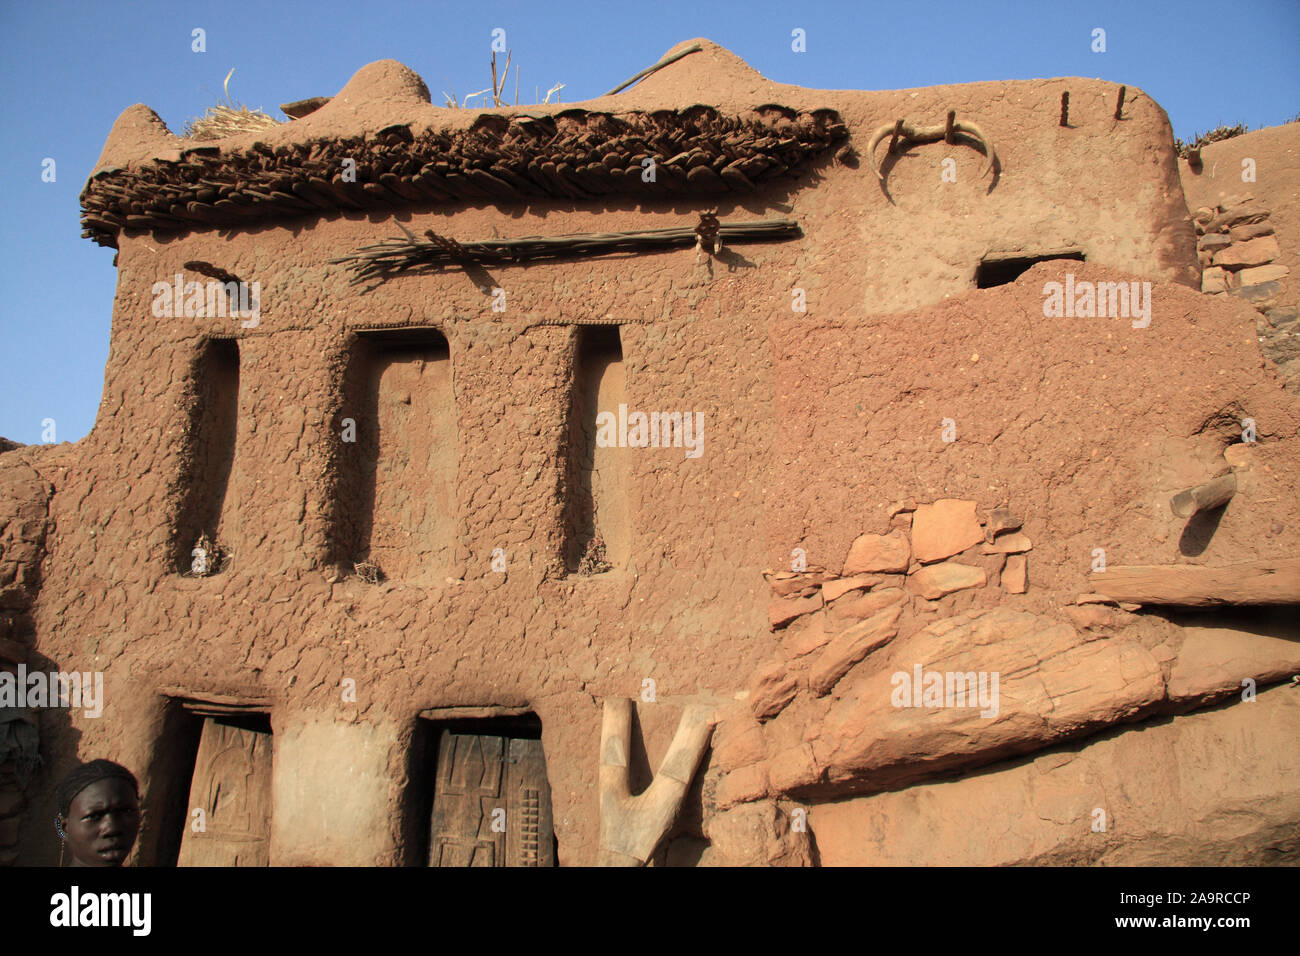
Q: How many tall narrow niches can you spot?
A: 3